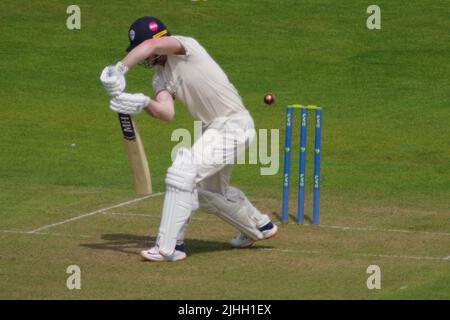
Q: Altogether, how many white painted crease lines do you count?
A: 3